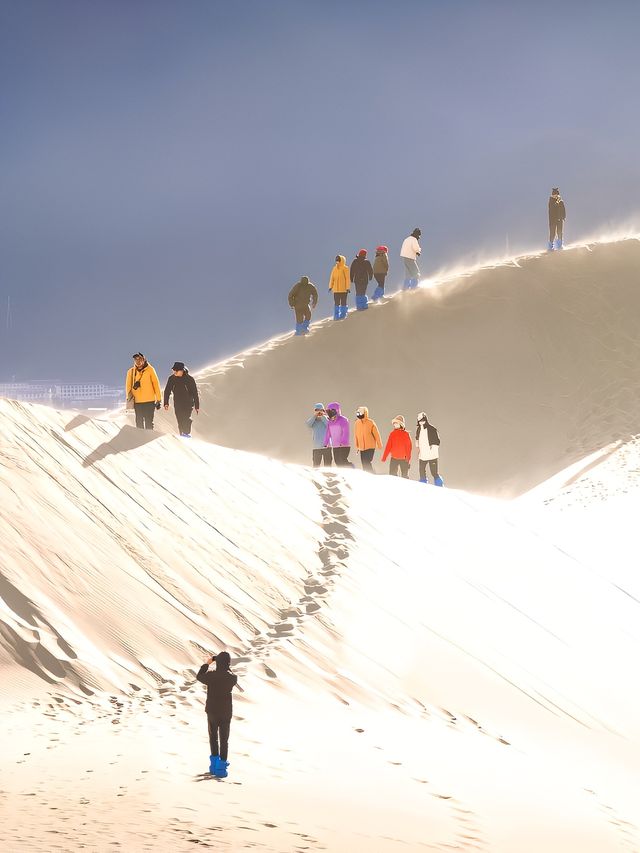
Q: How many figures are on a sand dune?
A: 14